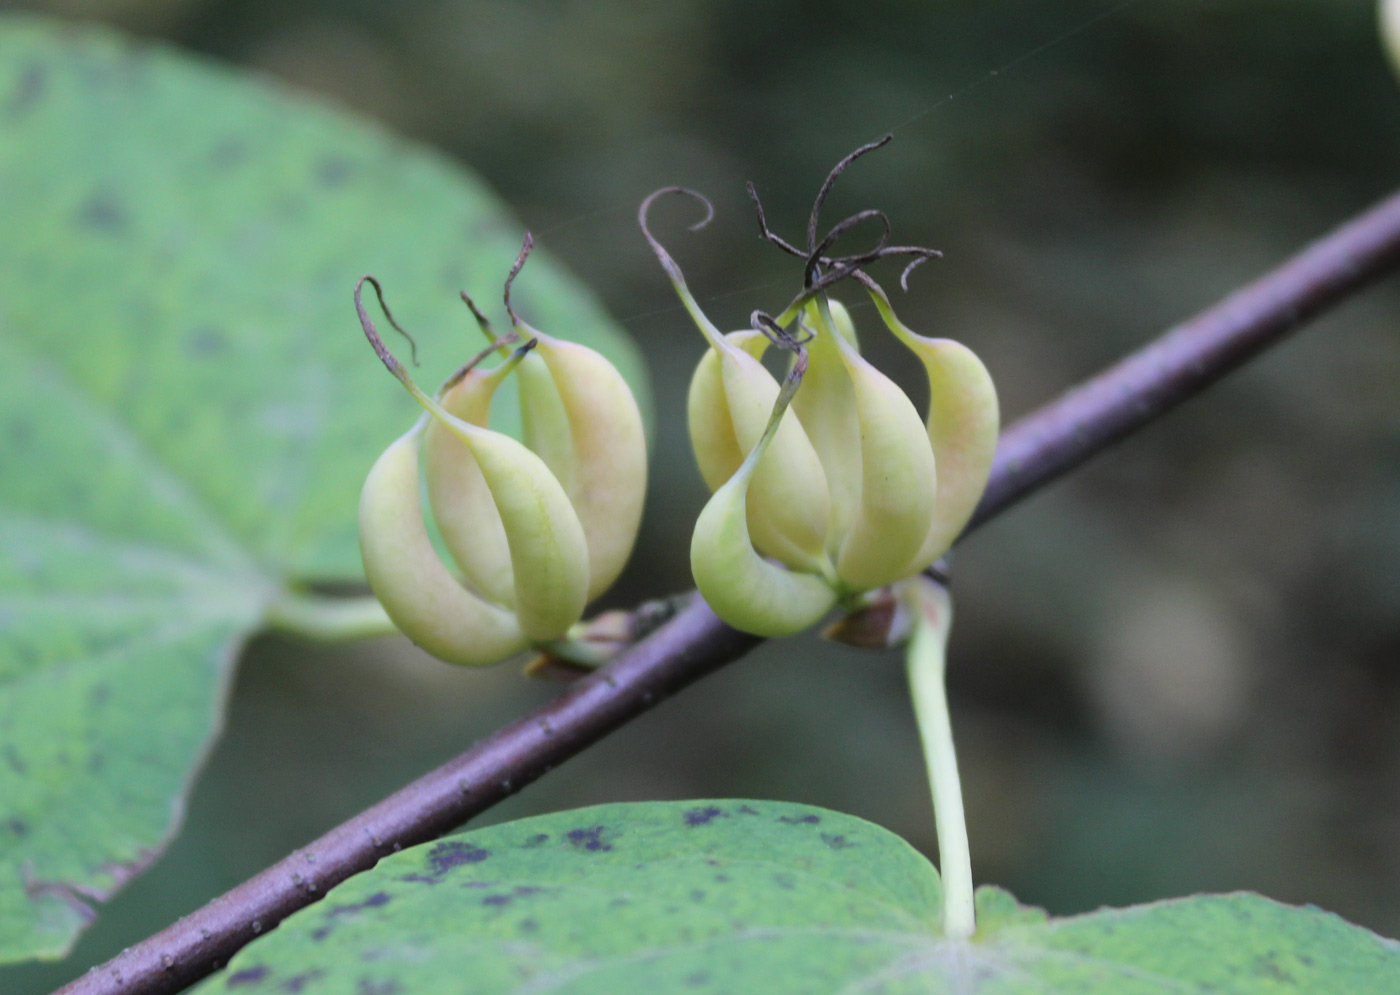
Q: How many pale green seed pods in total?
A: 11